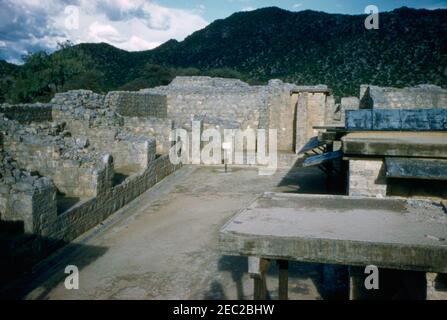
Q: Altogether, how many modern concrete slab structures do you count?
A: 2